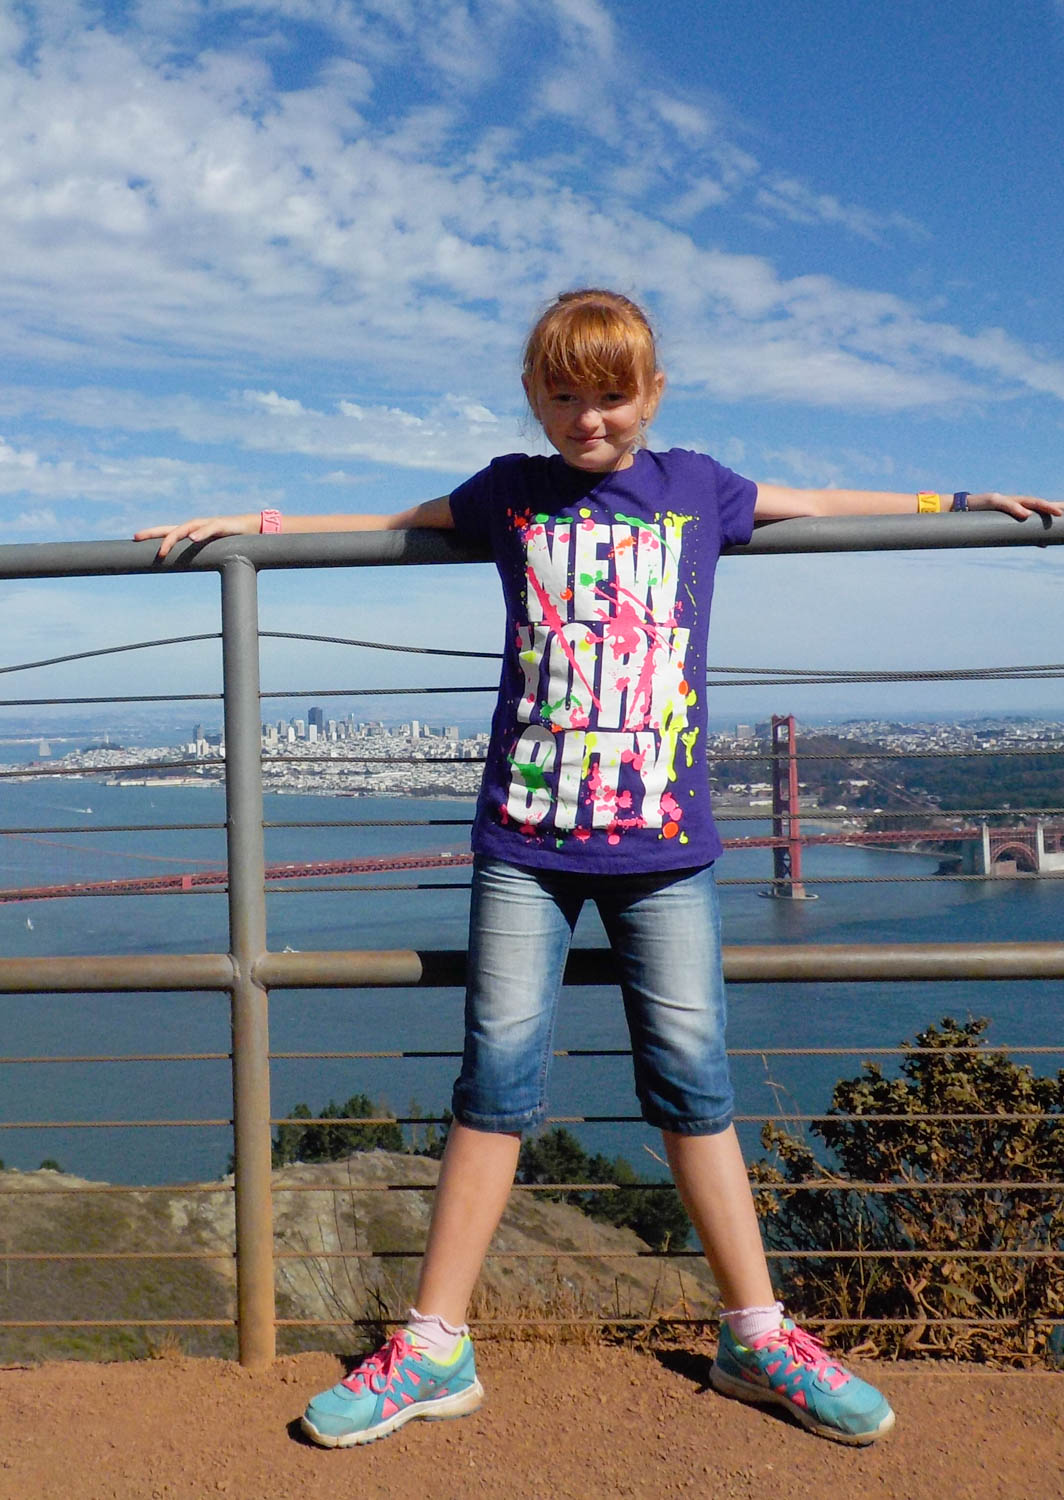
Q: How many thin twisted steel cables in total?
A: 10